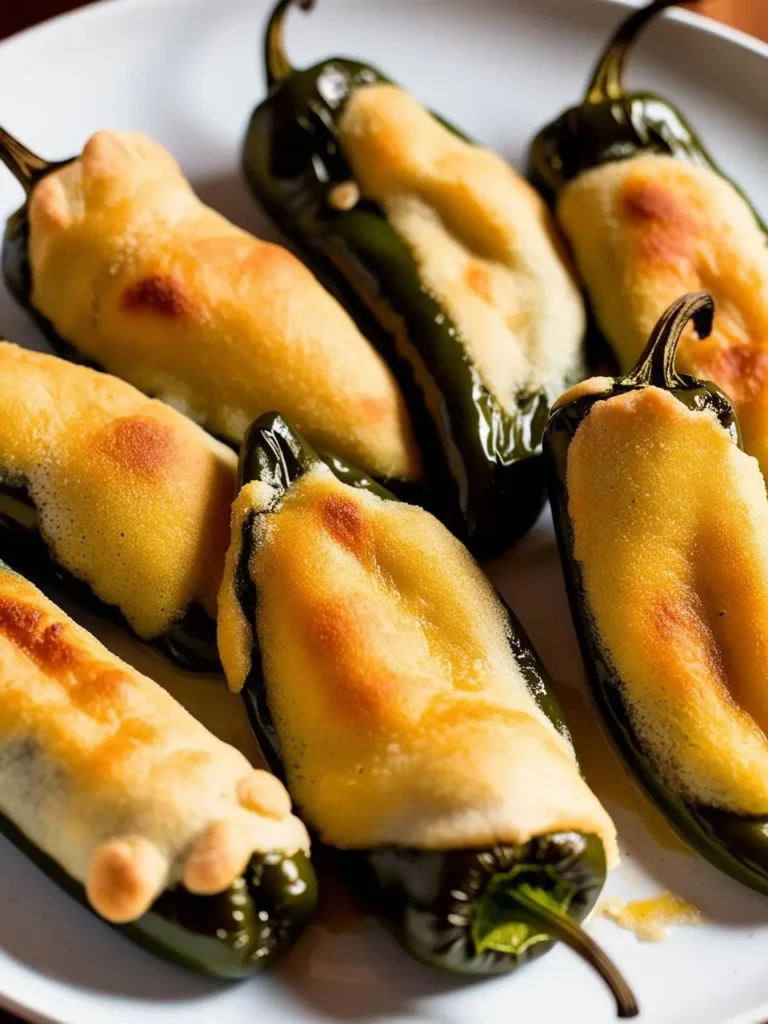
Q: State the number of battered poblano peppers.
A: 7